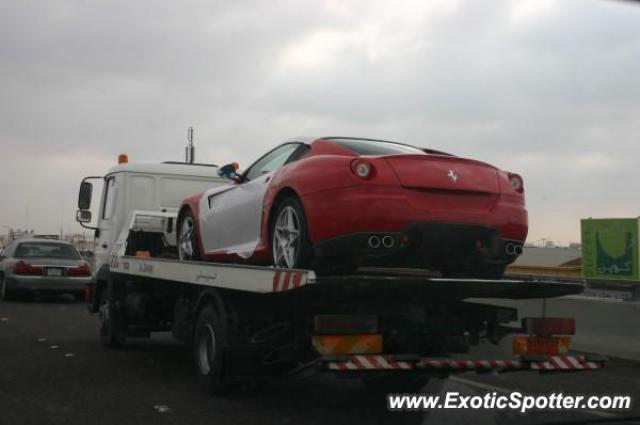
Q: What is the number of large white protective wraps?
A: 1